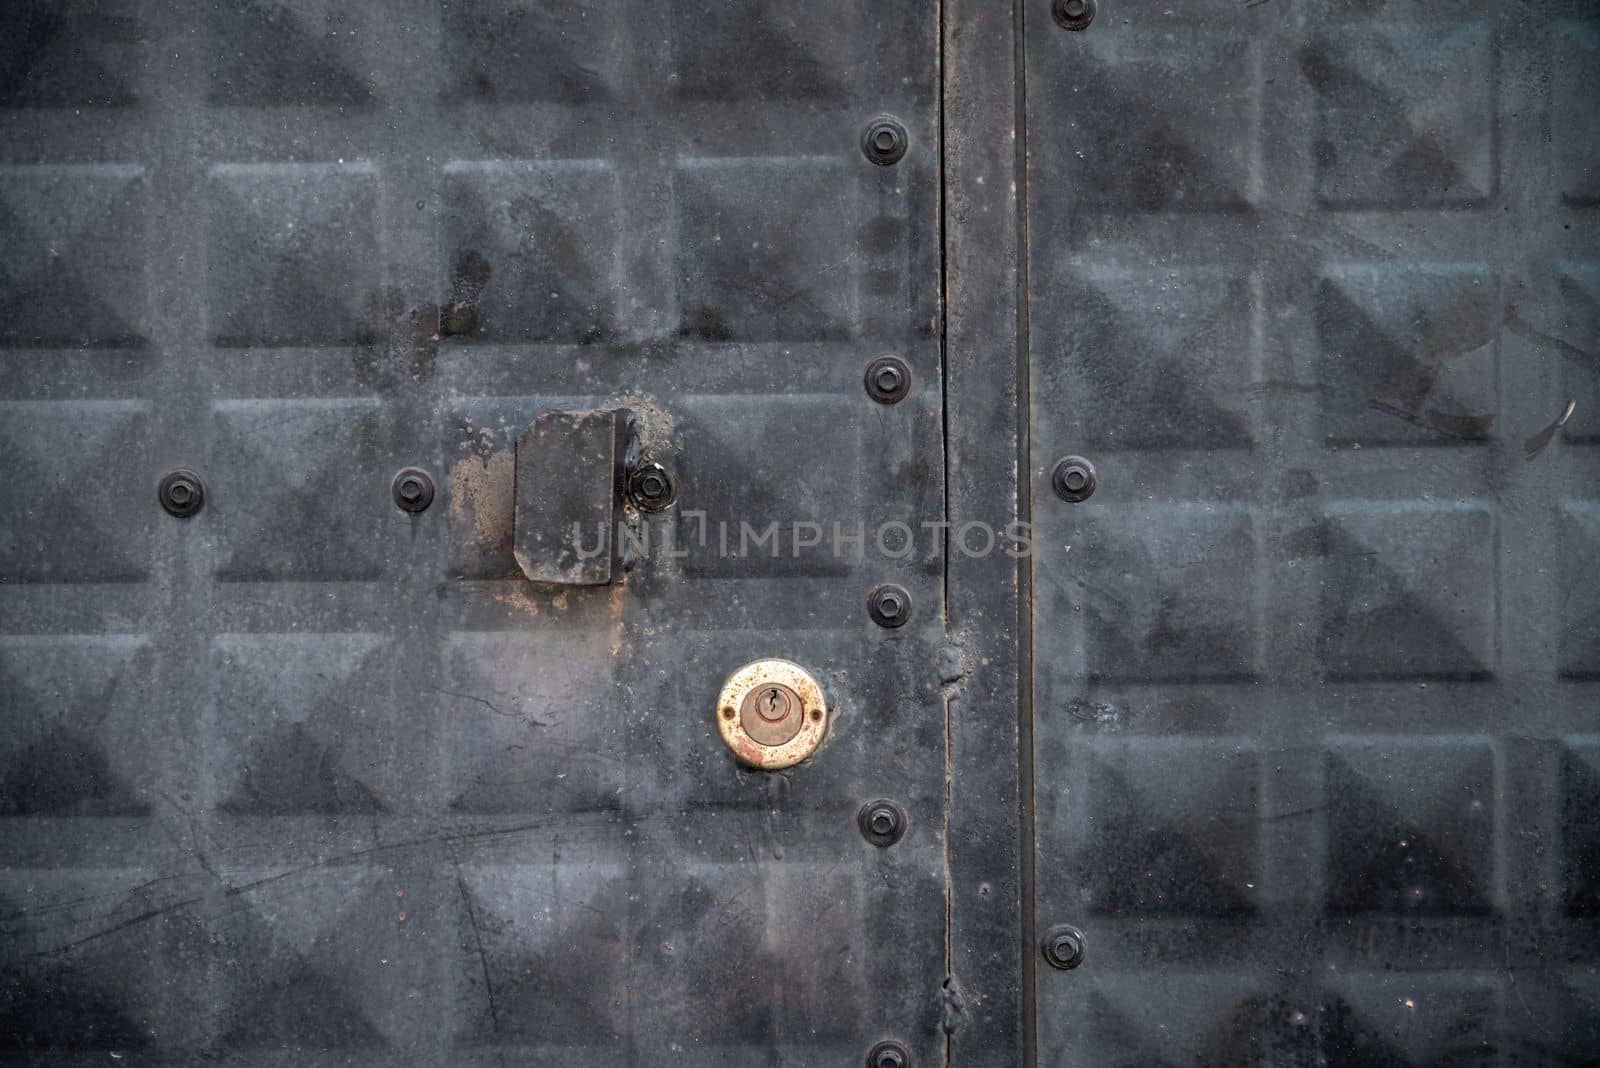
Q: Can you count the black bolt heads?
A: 11